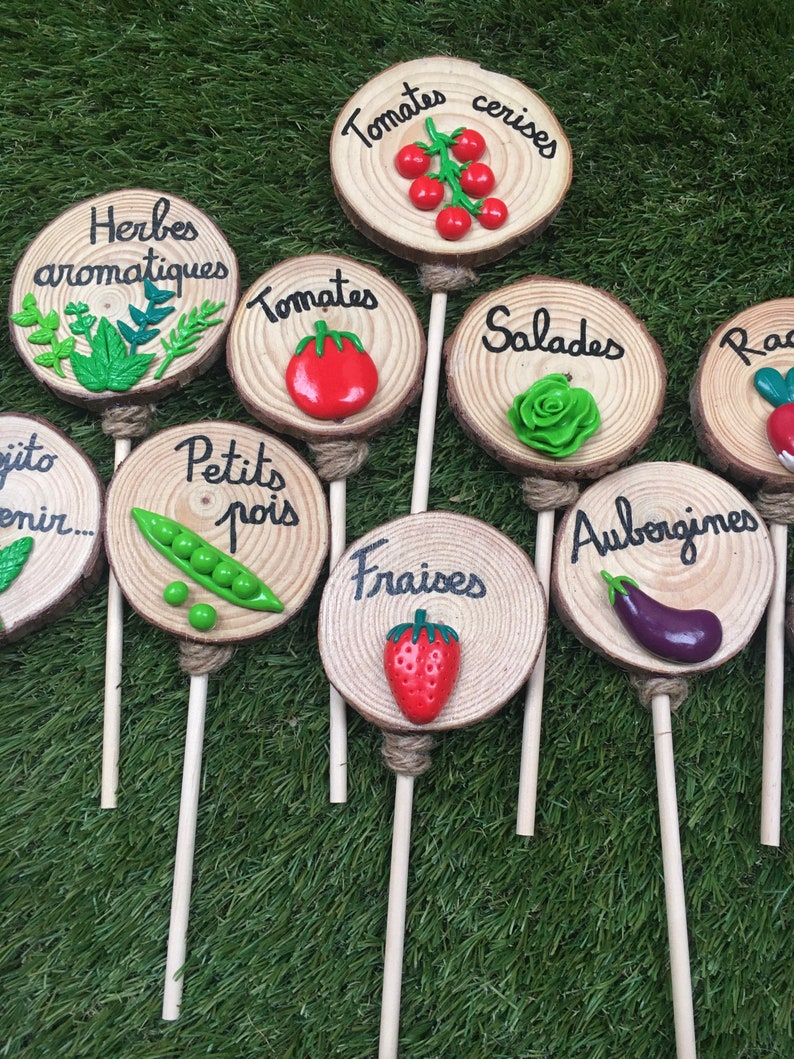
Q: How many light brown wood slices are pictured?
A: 9